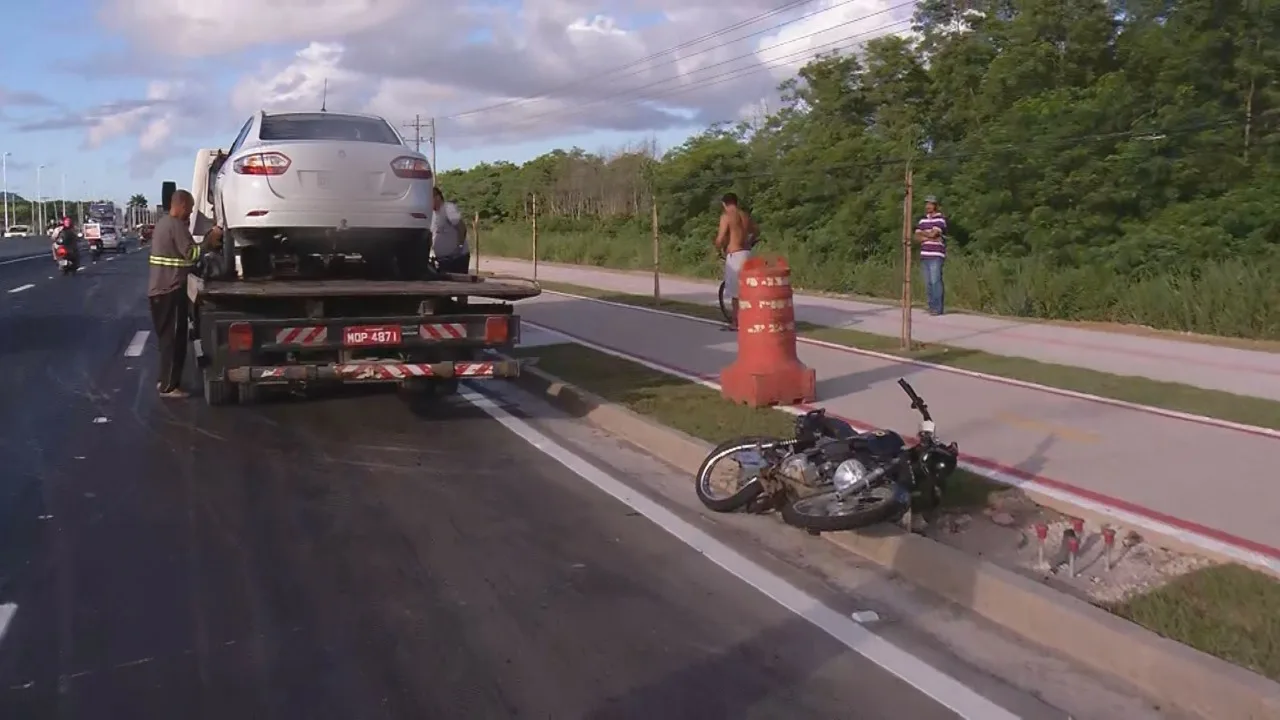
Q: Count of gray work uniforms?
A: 1